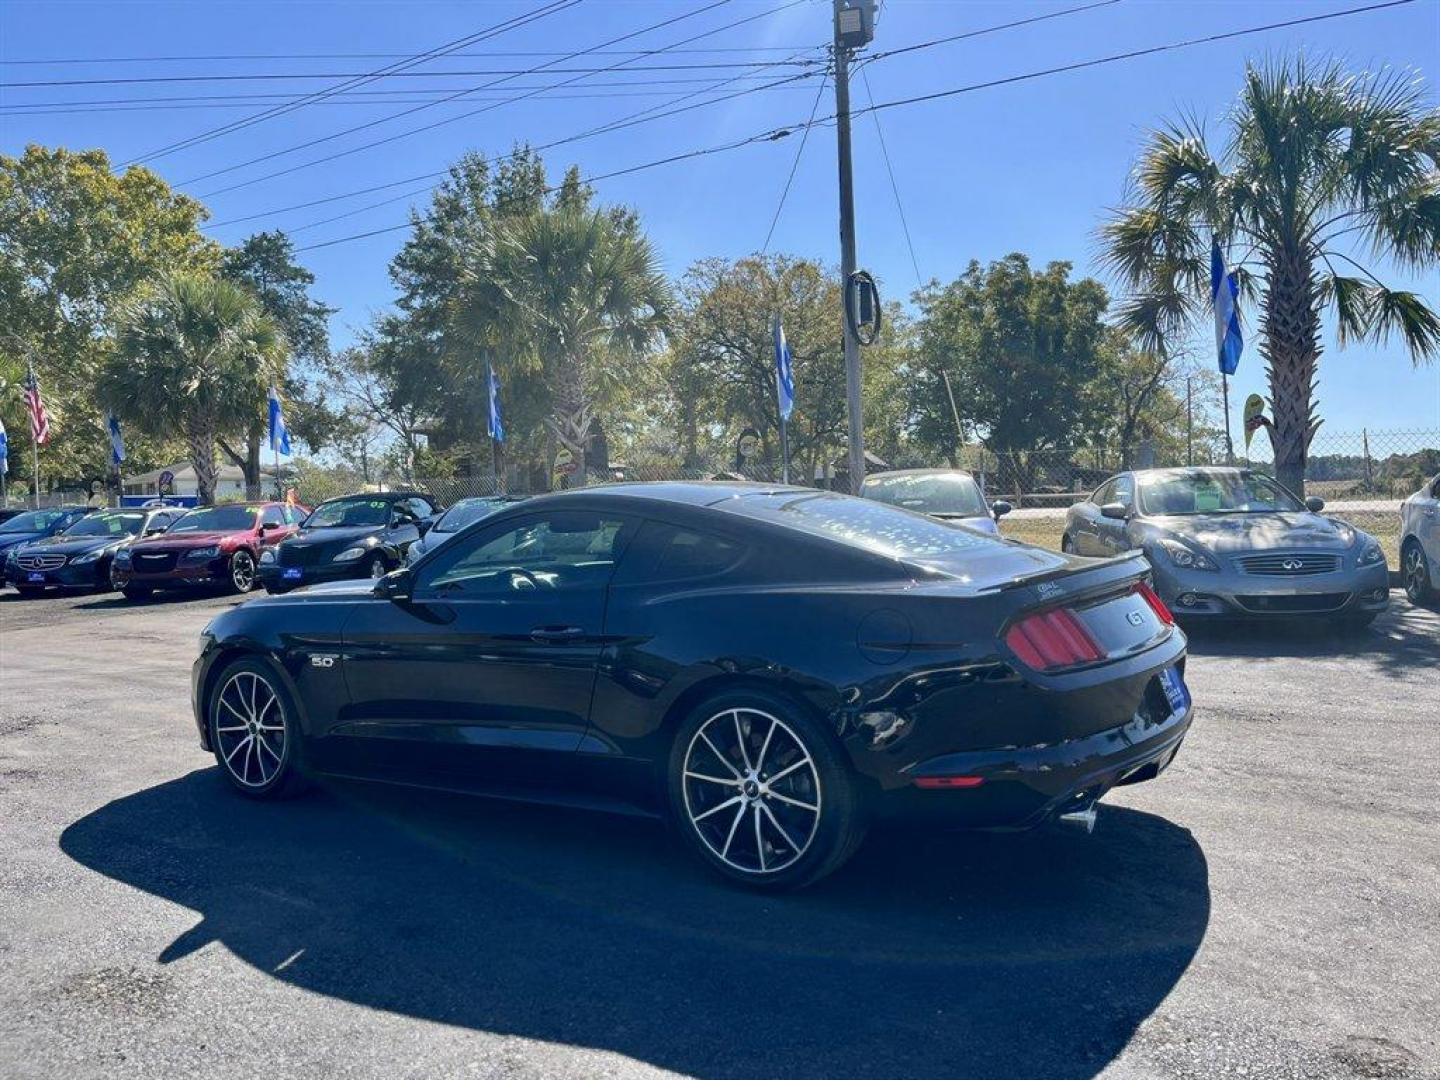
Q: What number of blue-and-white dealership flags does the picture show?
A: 6